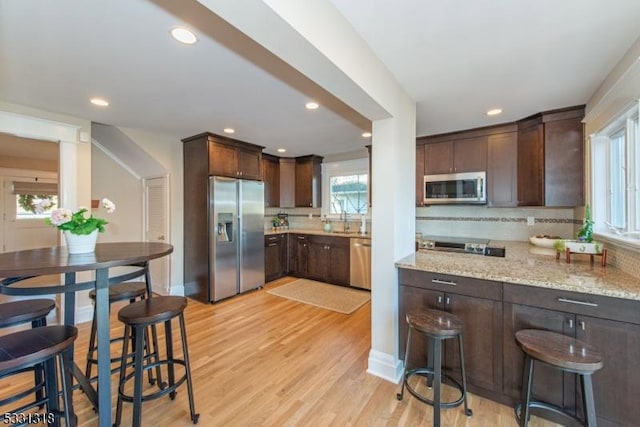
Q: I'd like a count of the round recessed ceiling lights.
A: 7